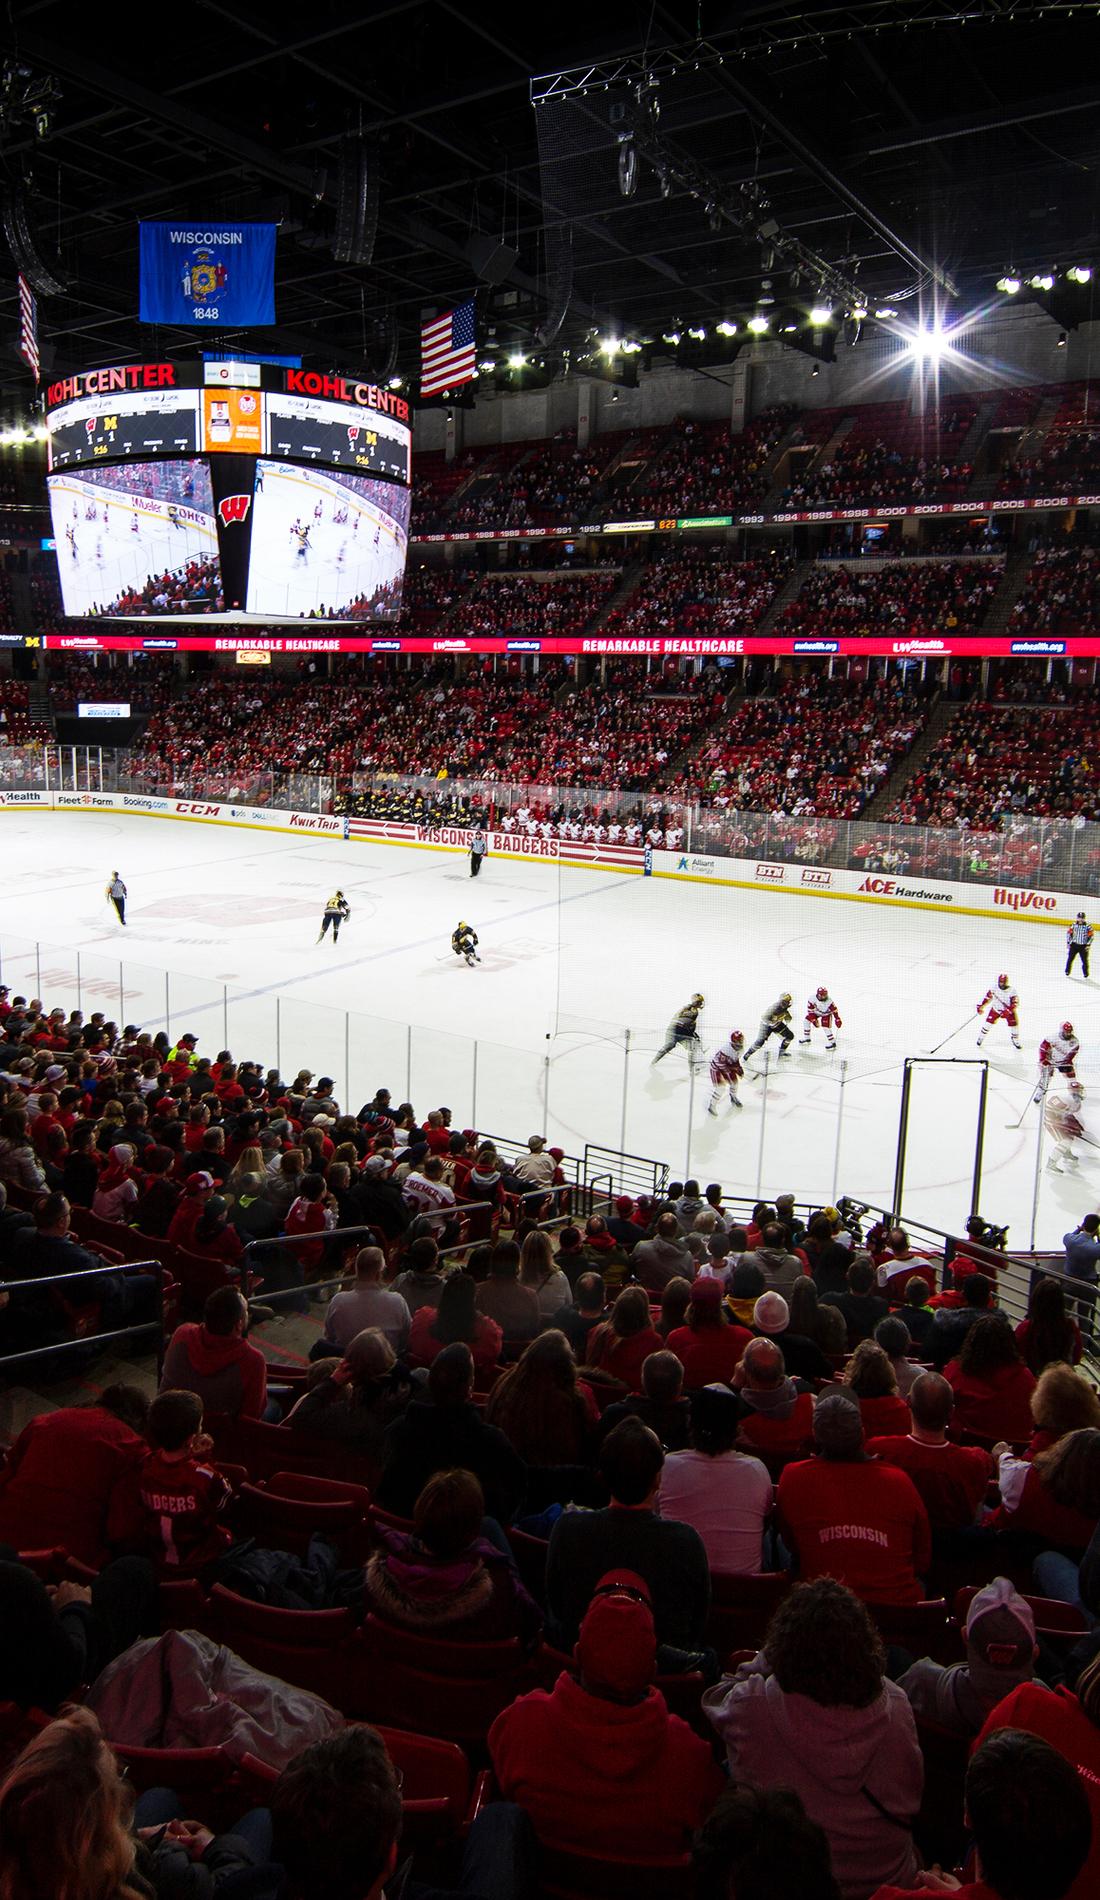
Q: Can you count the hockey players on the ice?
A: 9